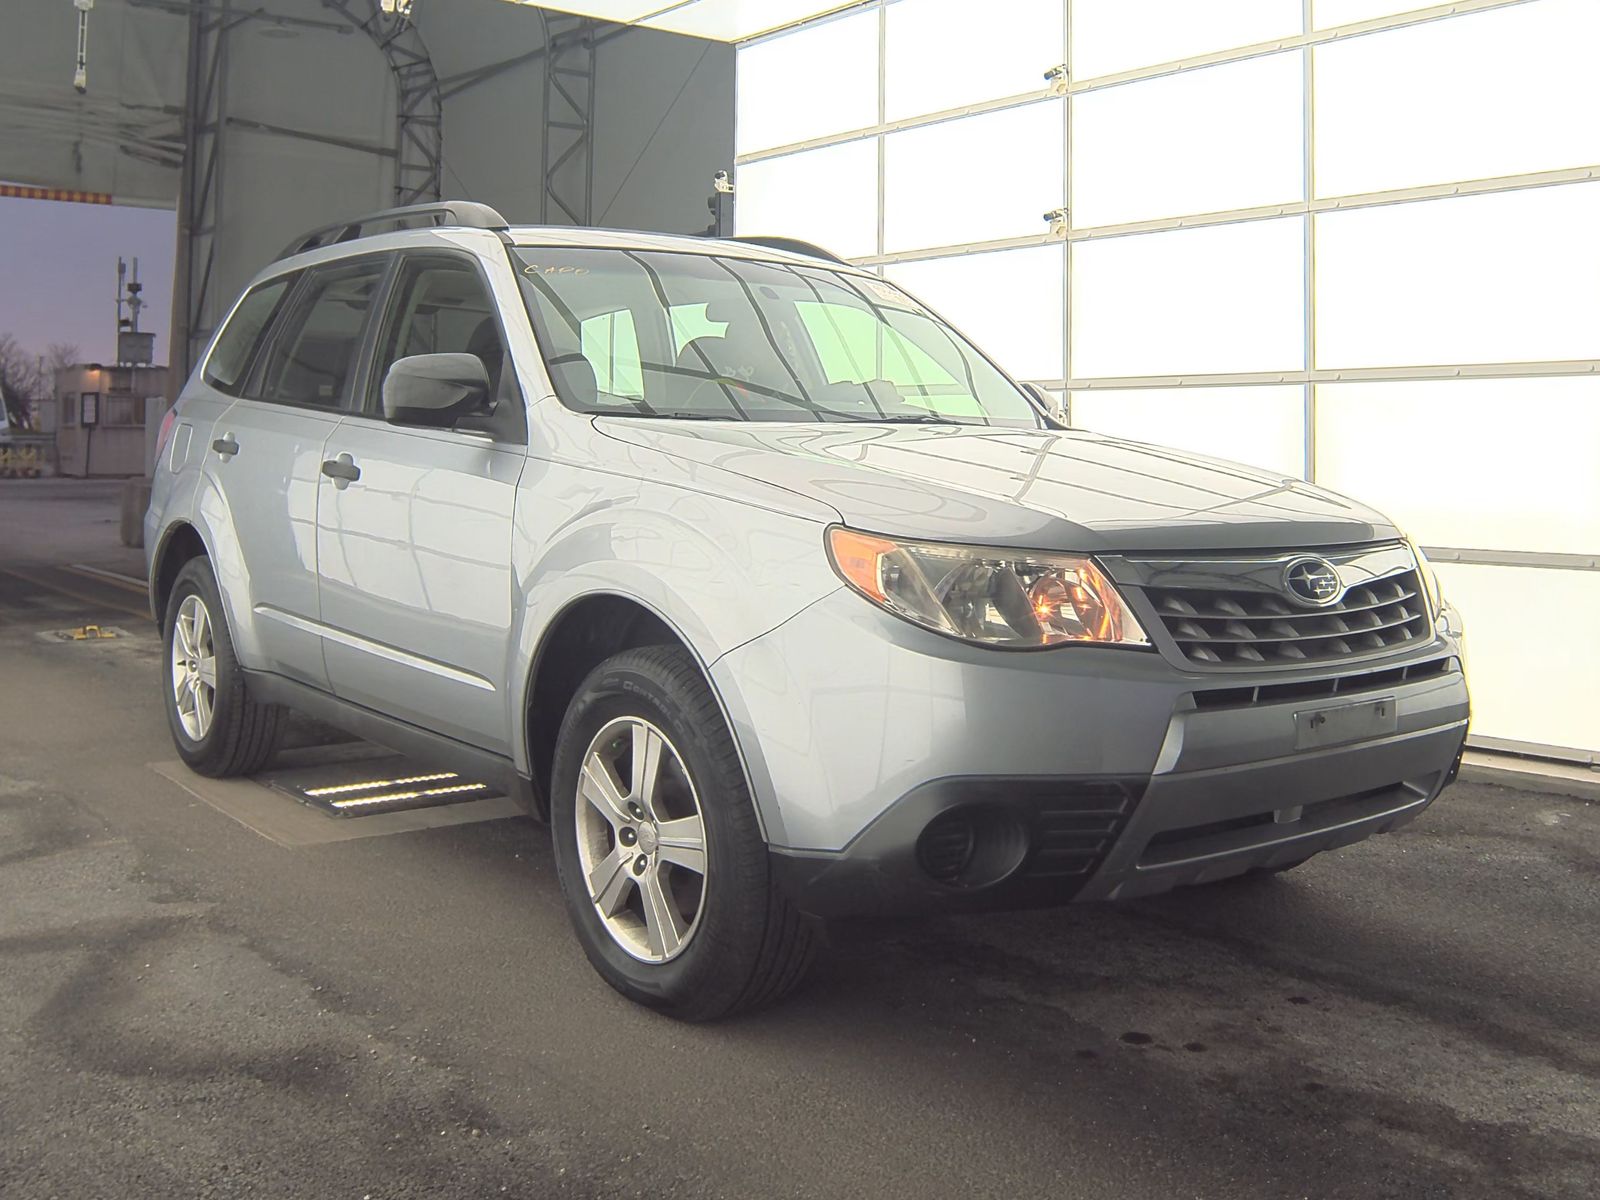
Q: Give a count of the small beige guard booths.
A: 1